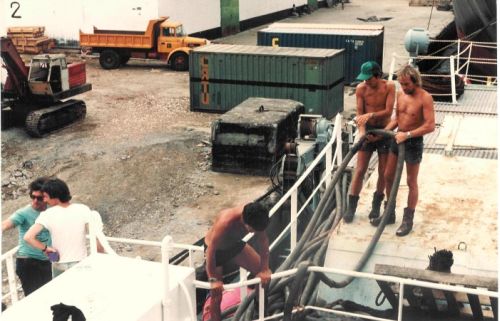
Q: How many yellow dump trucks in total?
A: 1